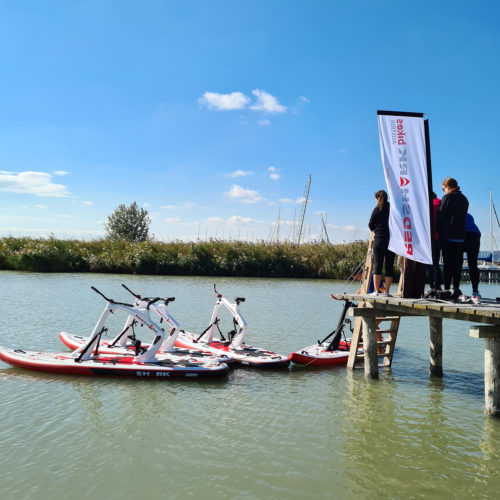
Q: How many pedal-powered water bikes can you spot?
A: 4